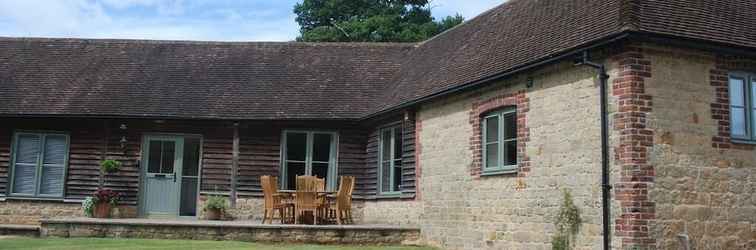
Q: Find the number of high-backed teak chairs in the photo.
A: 4